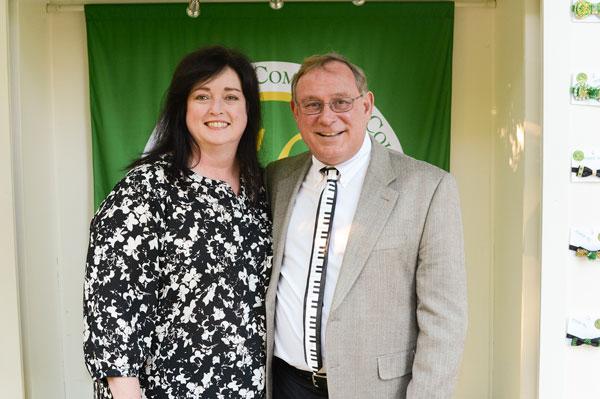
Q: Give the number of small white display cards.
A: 5